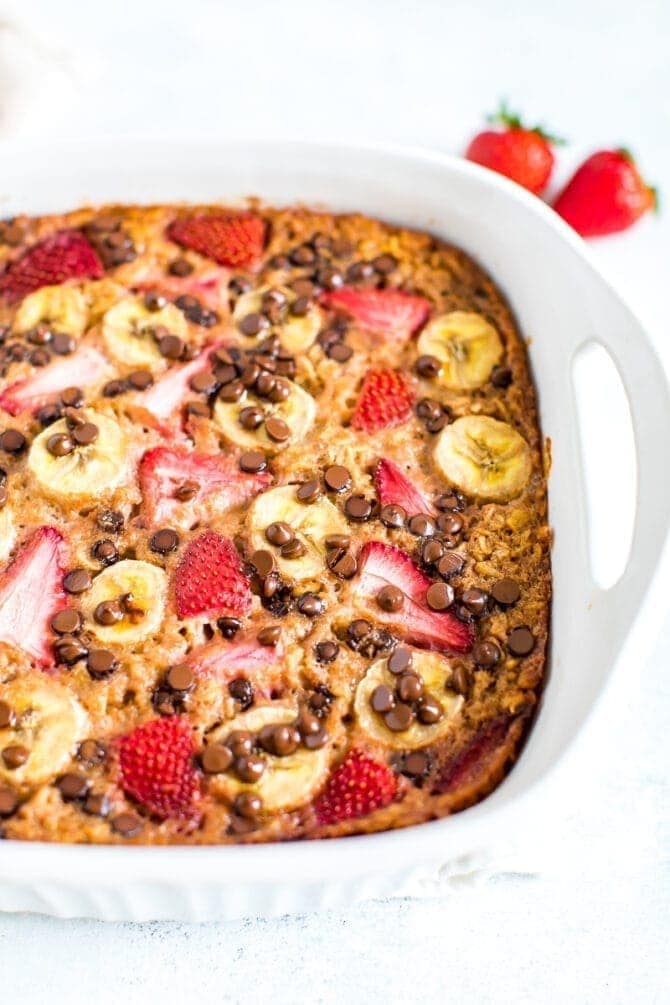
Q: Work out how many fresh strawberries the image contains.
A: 2